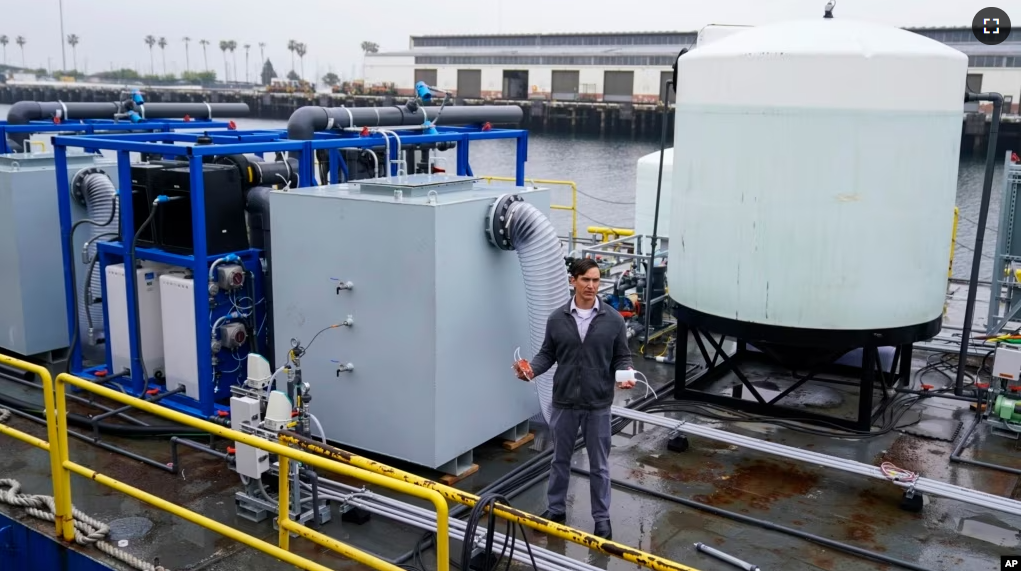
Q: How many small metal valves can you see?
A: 3